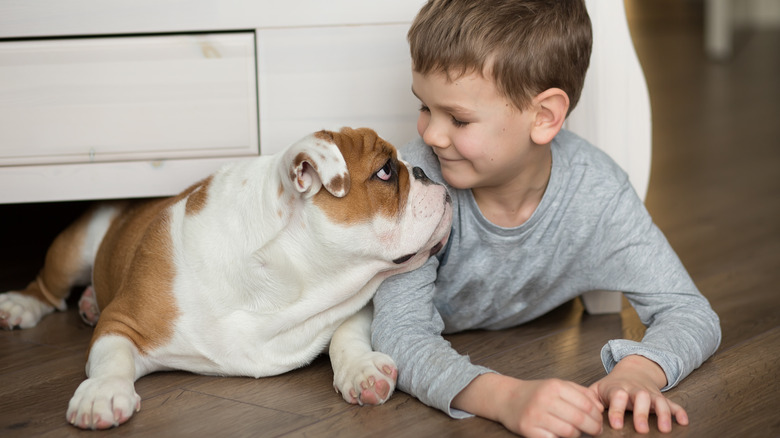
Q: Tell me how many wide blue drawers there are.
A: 0